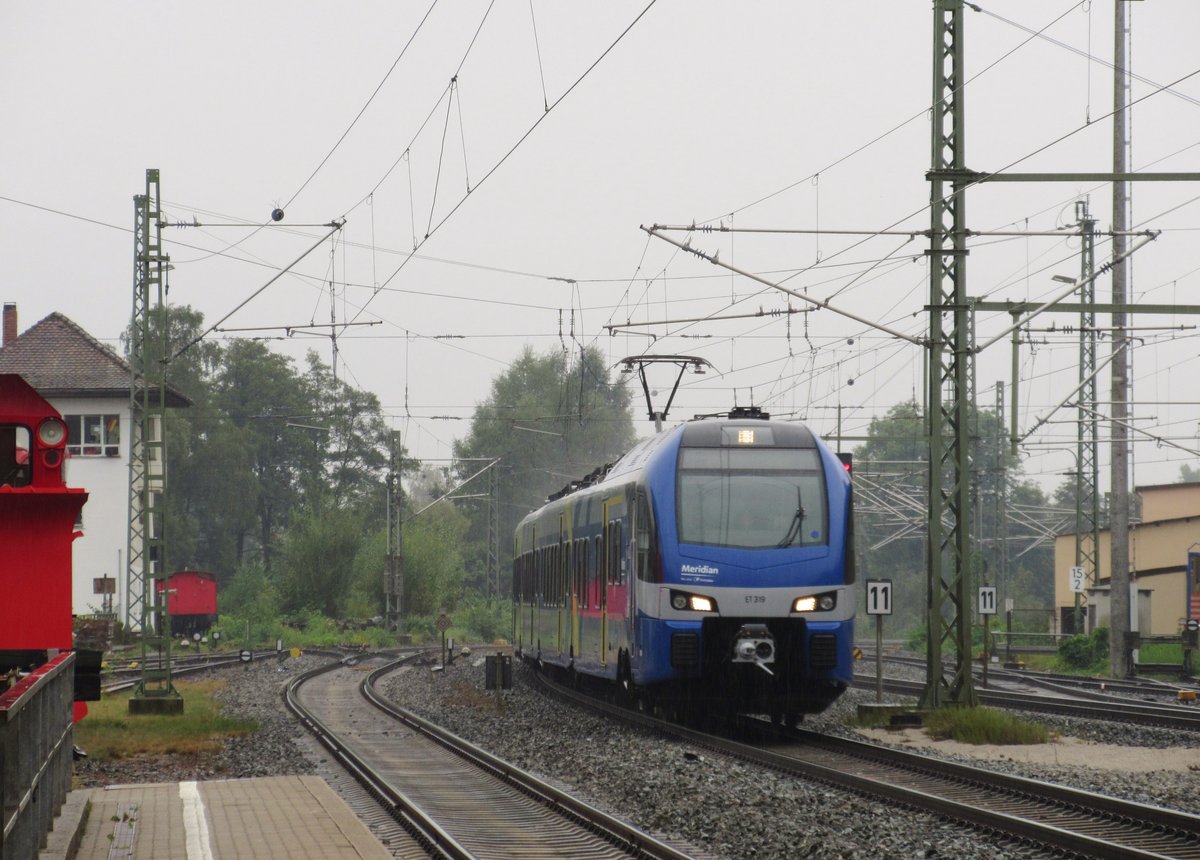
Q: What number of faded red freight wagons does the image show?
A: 1